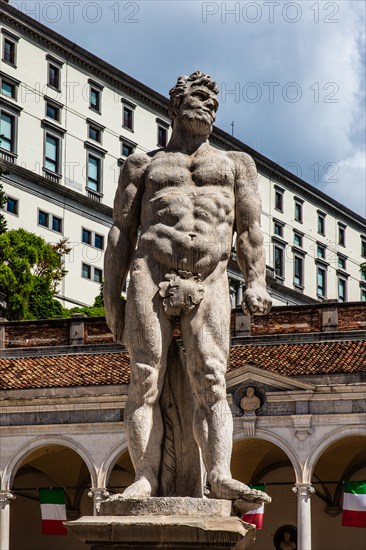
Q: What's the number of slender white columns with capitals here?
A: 3